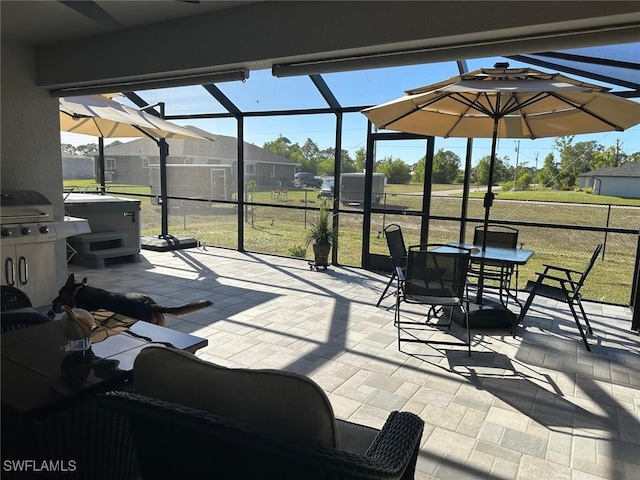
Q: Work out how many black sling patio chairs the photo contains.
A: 4